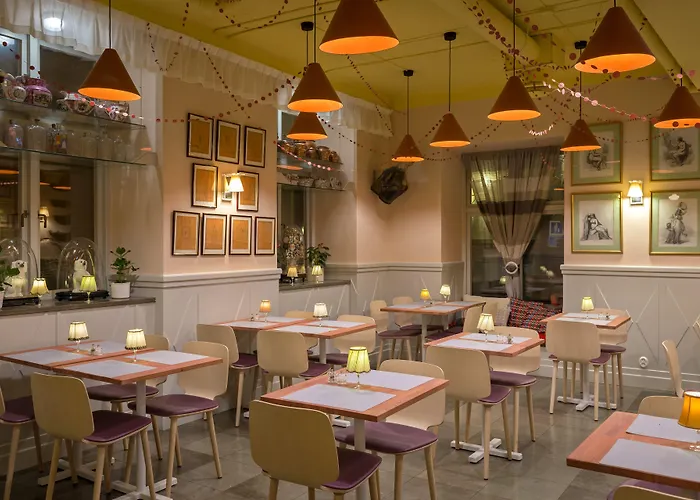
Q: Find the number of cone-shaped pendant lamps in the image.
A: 10